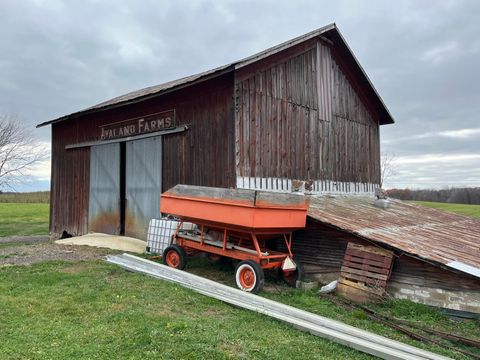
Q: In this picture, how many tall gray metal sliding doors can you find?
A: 2